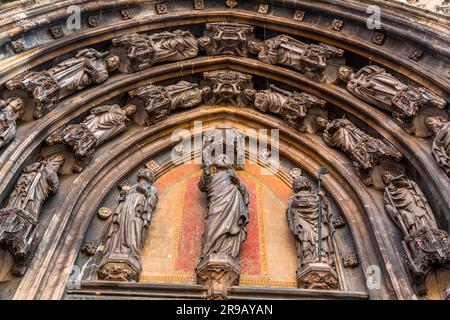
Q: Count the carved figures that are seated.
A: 0